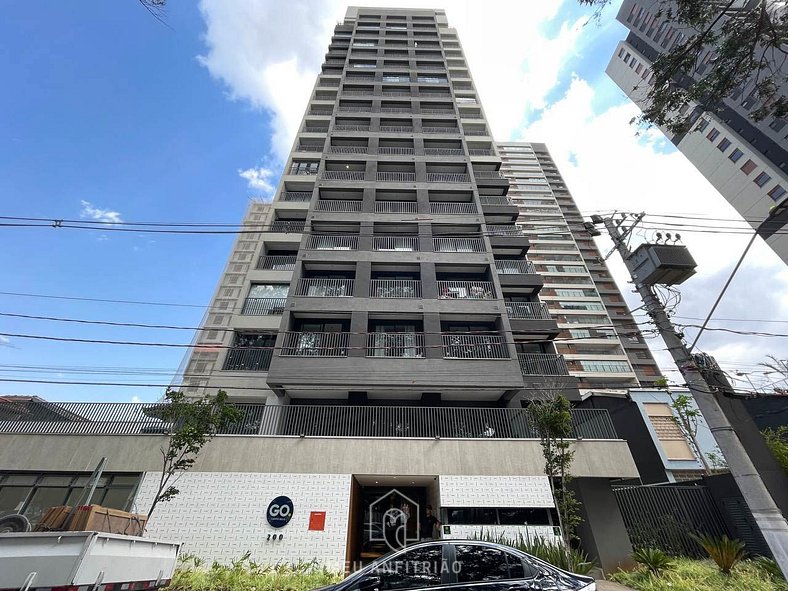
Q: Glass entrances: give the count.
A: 1